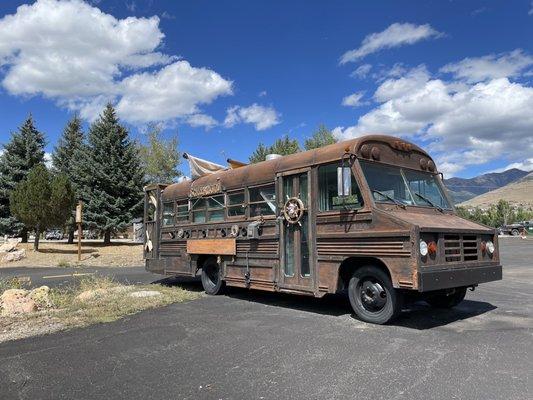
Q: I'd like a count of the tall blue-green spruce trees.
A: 3